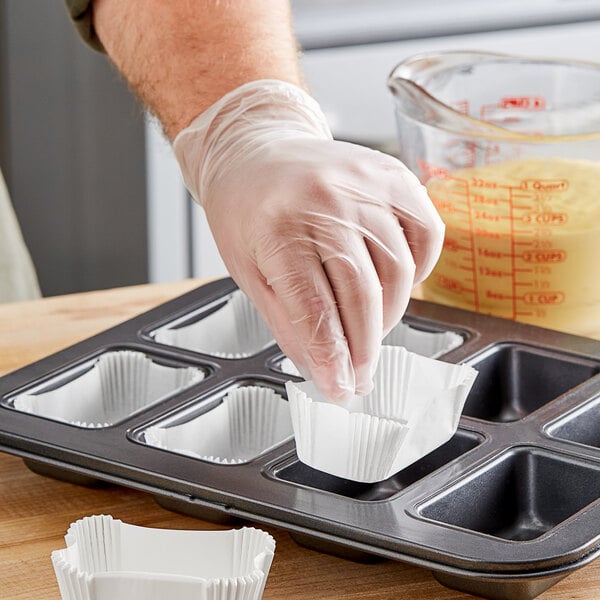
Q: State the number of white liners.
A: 6